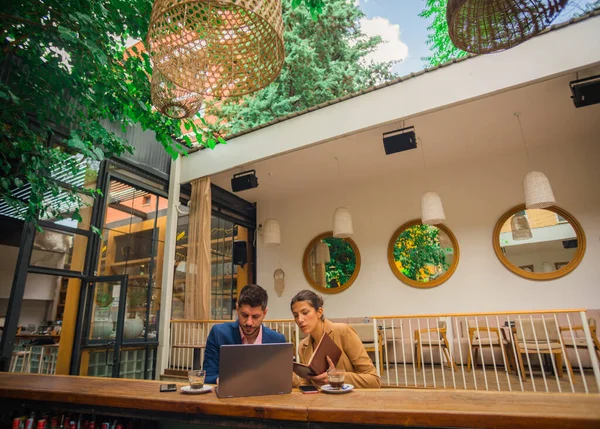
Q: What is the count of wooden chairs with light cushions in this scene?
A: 5